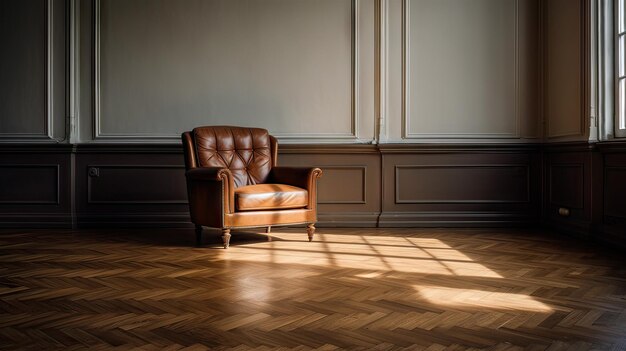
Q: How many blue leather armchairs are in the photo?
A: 0